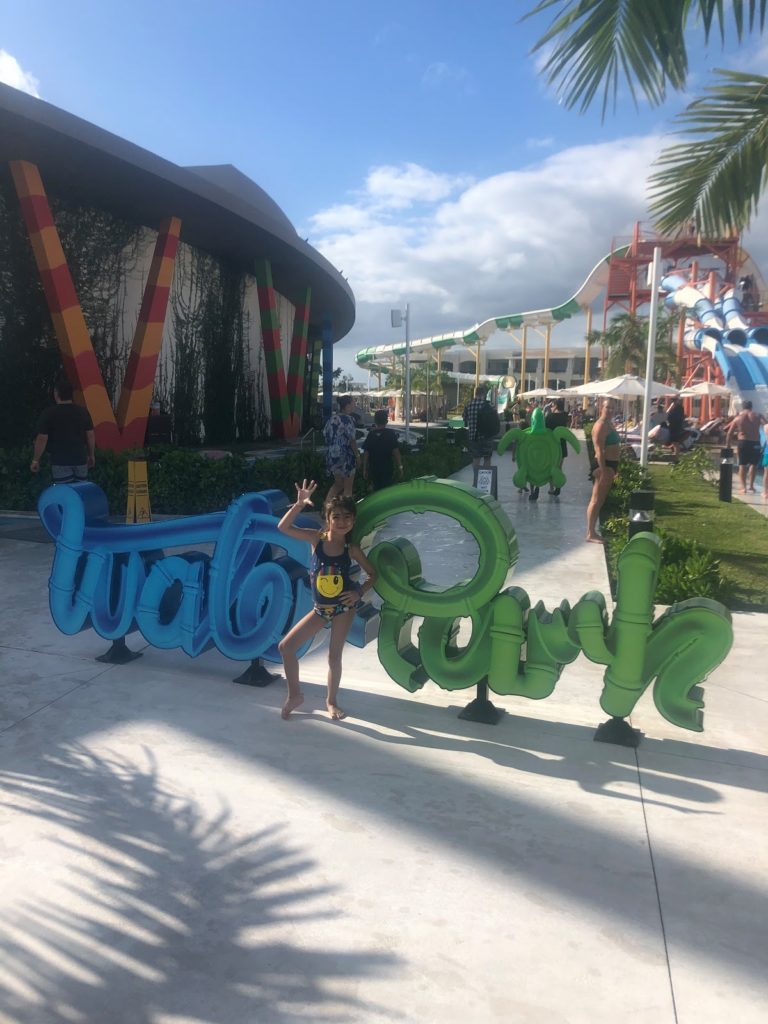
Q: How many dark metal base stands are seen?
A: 4